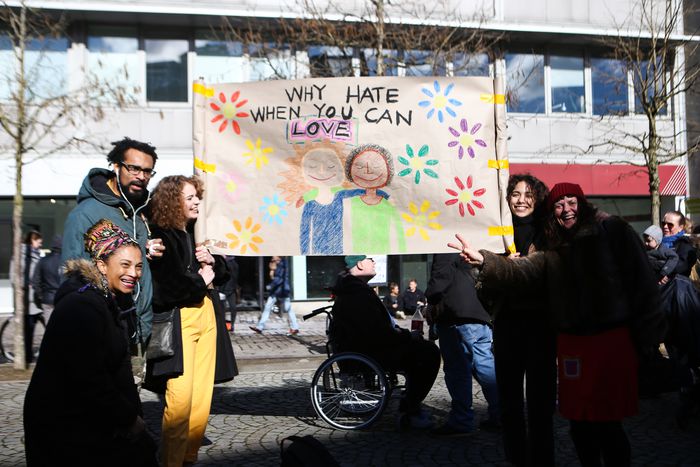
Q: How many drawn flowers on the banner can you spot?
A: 10